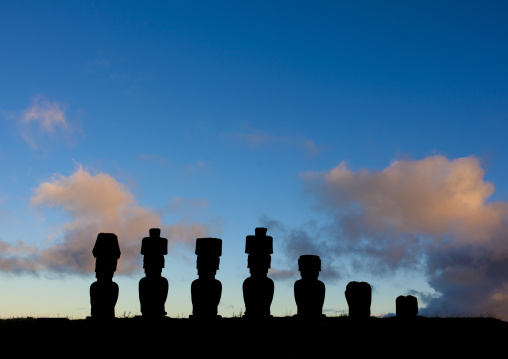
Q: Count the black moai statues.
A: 7